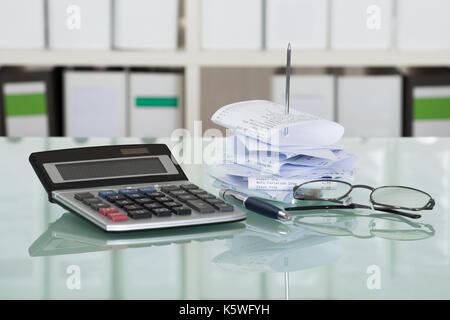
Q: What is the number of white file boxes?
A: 11